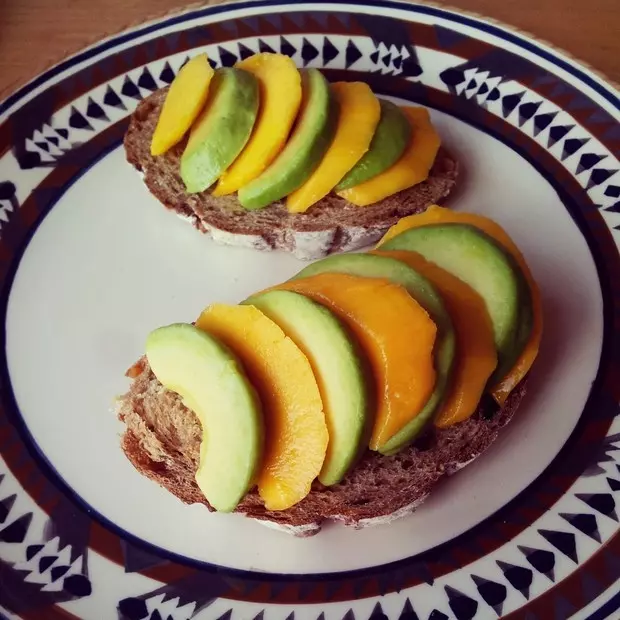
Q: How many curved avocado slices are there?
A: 7